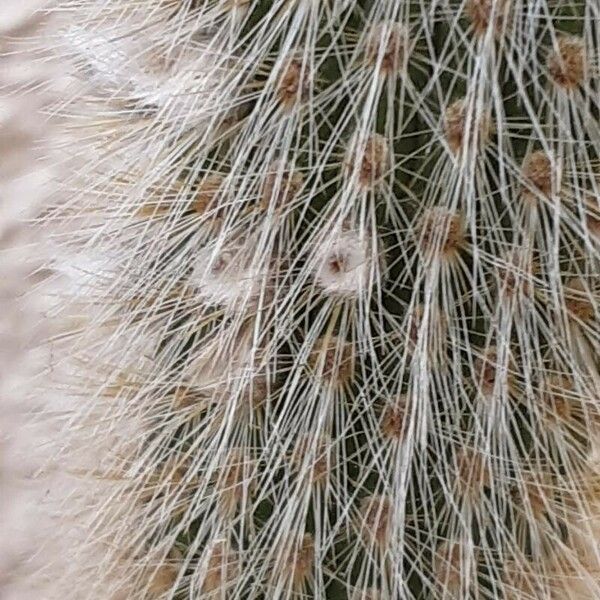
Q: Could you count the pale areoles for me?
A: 2